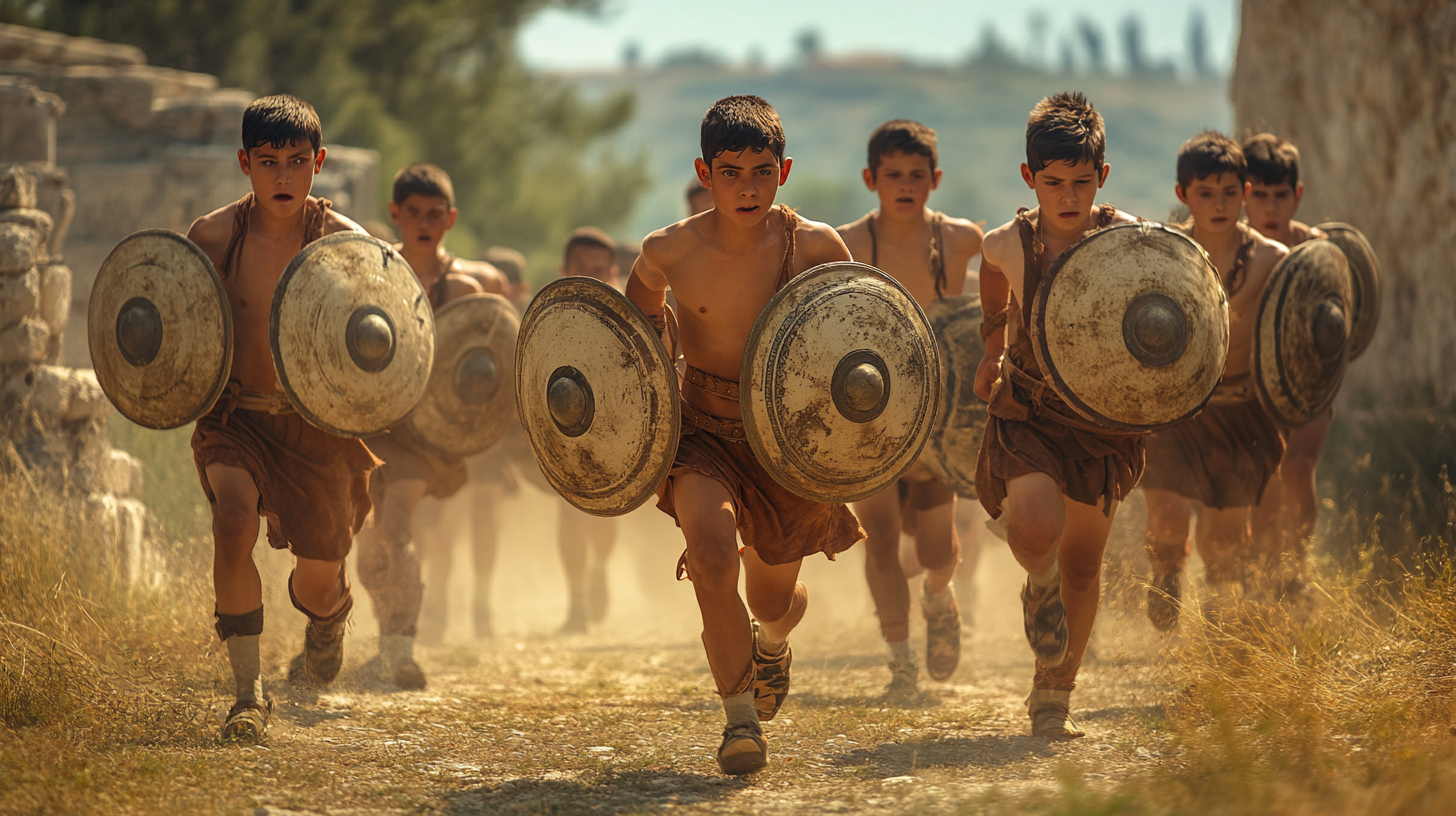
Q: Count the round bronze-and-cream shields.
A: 9